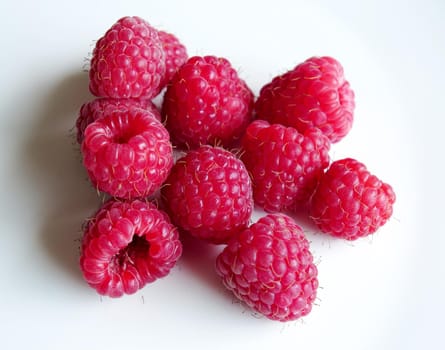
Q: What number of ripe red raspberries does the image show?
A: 11